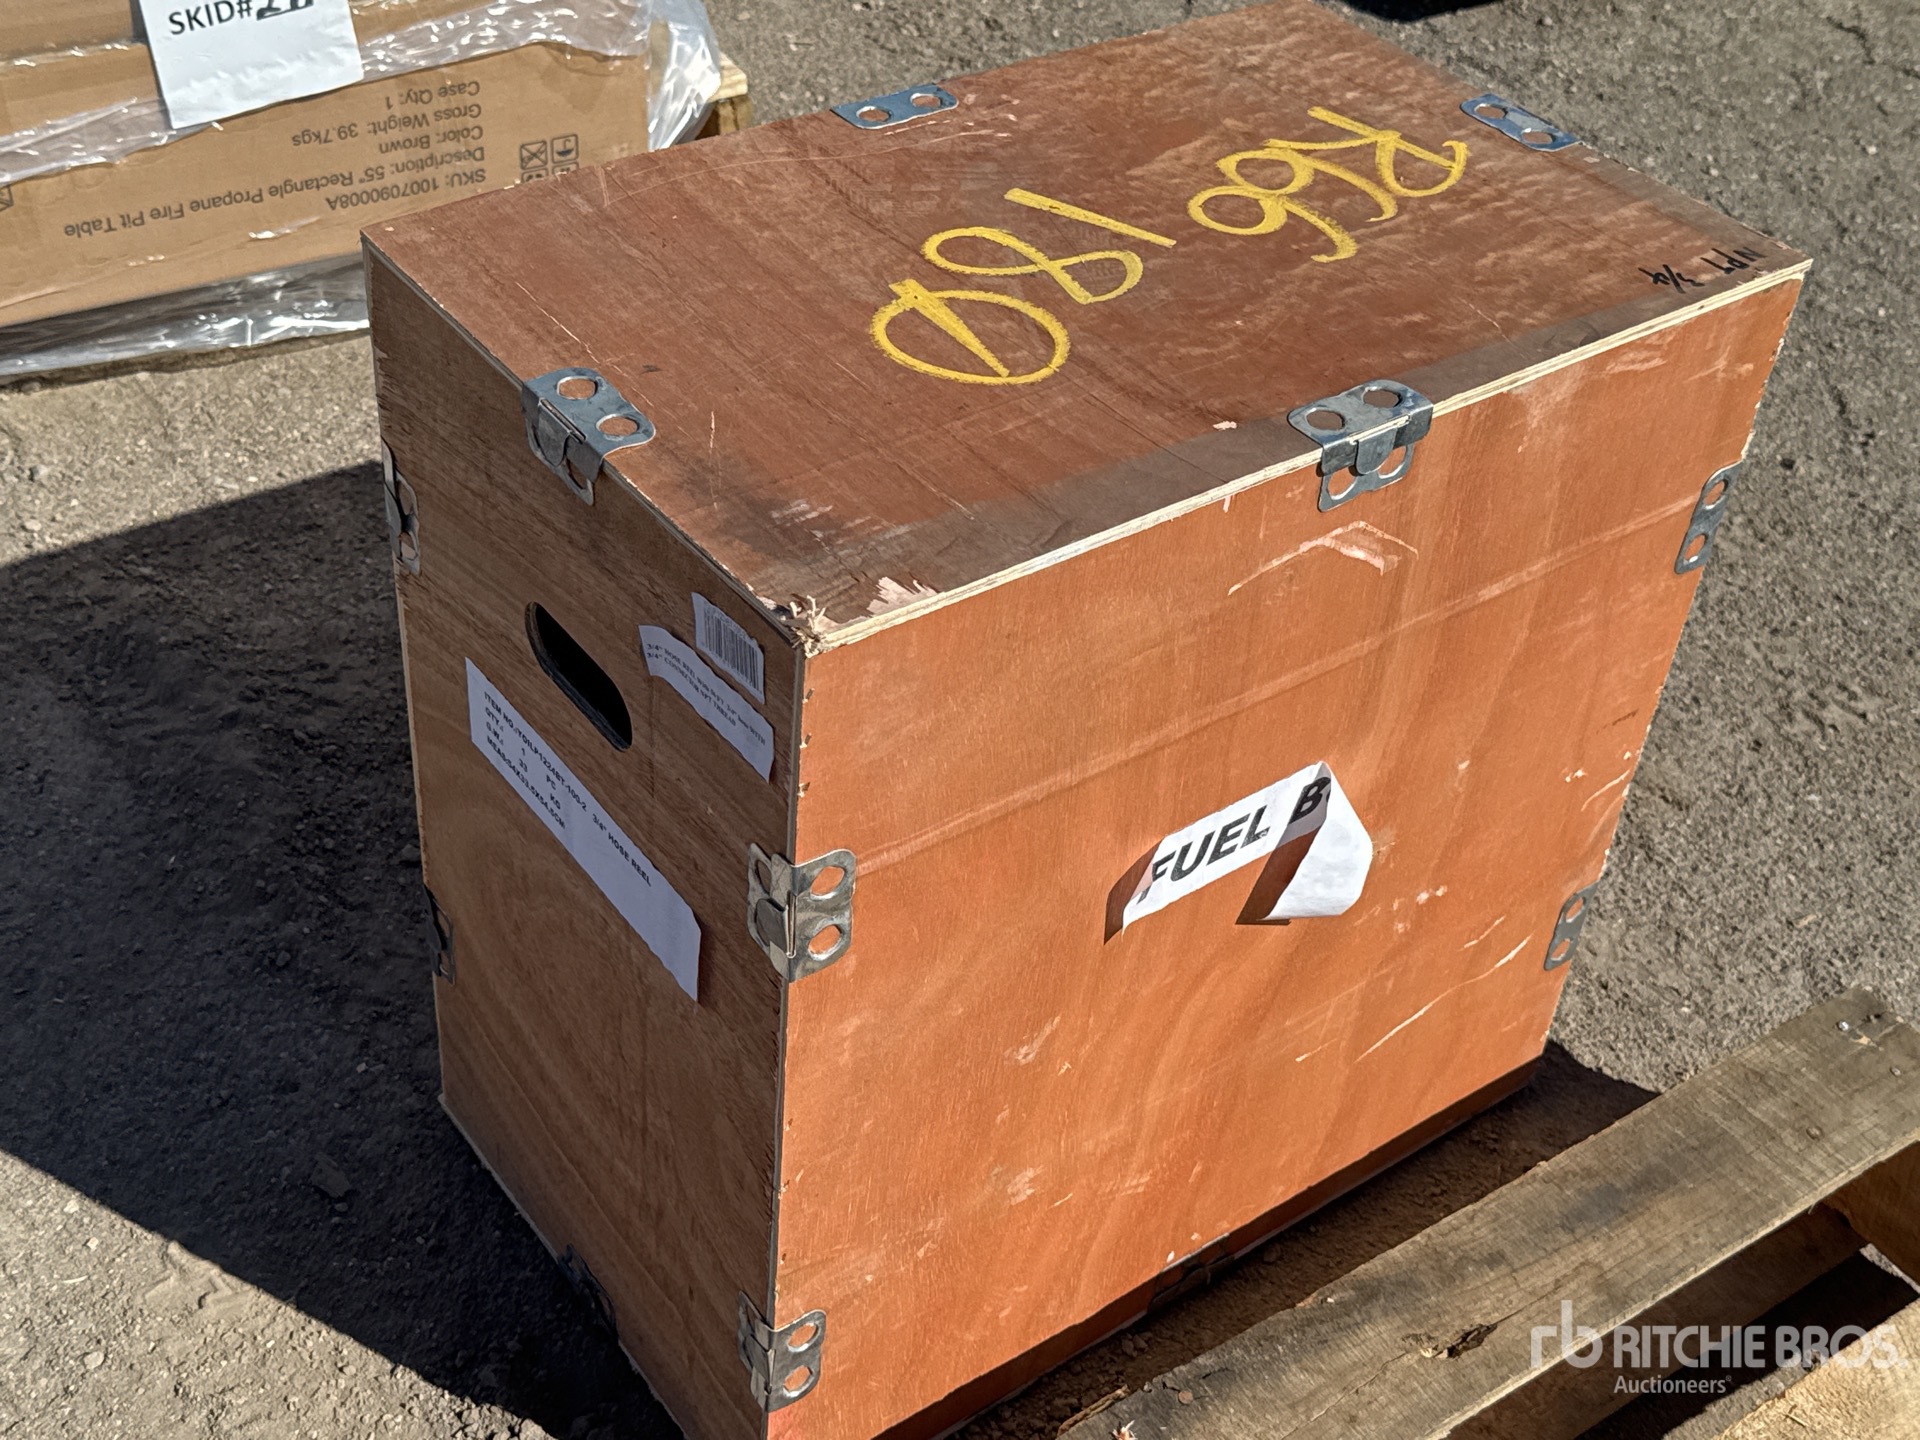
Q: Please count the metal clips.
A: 12